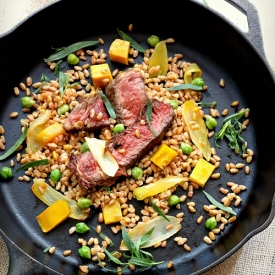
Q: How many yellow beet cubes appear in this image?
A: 7